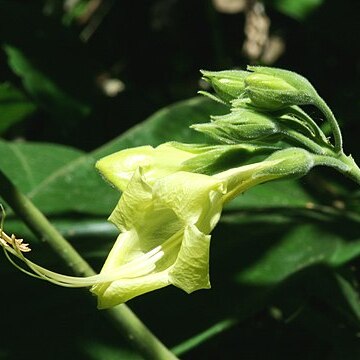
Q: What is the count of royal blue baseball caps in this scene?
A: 0